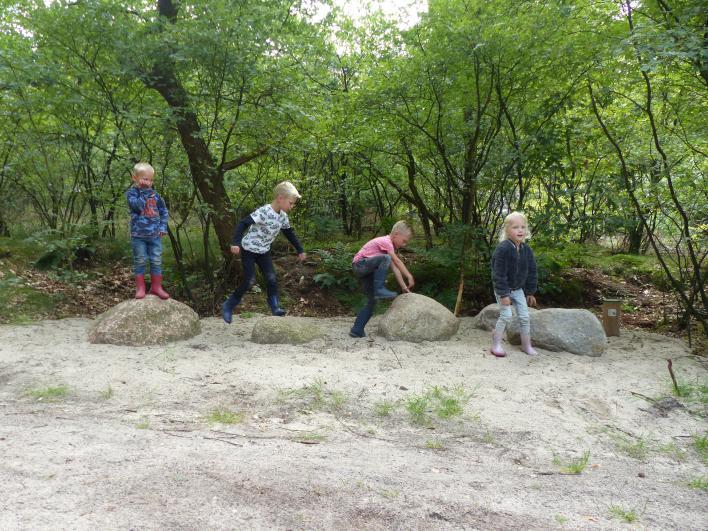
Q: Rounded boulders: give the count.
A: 5